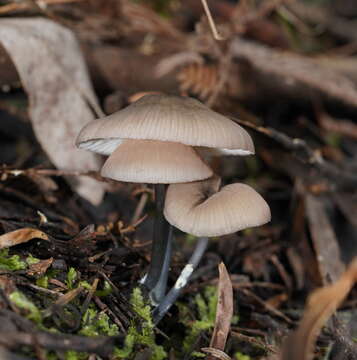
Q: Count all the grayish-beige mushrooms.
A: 3